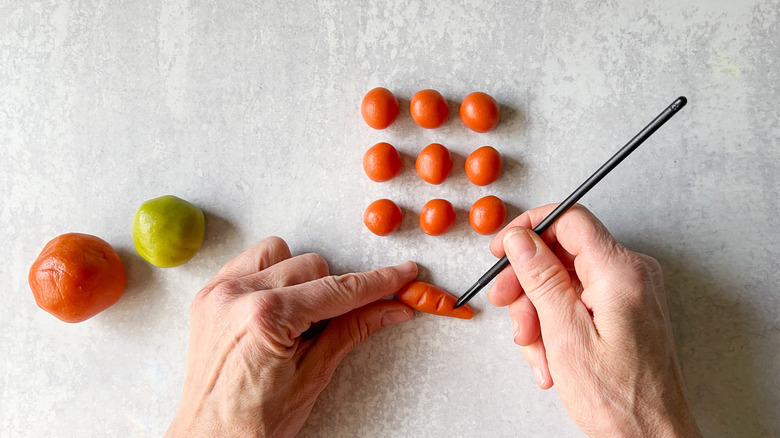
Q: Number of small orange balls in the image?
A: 9